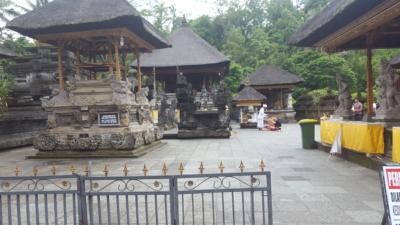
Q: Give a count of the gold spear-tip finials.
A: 14